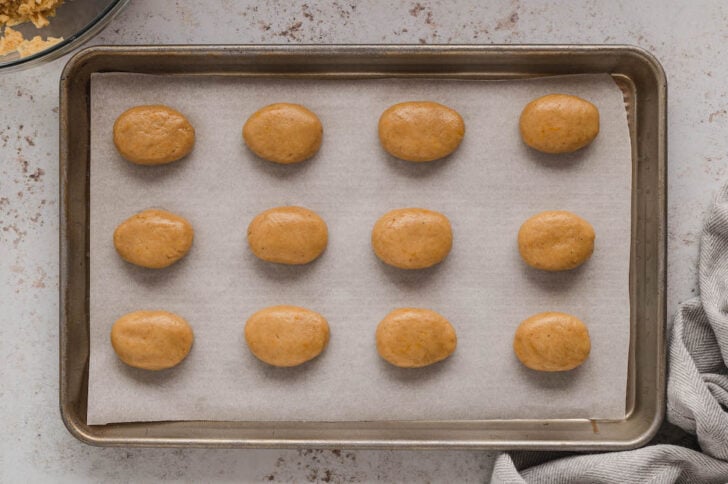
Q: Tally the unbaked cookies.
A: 12